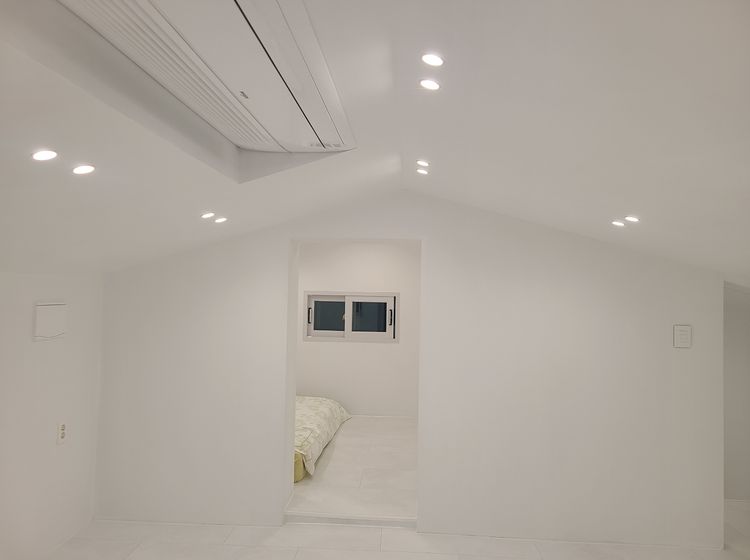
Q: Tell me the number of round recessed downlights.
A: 10